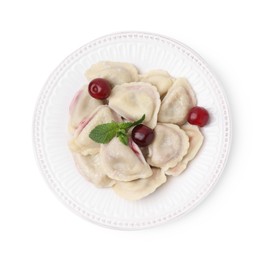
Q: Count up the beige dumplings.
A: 11